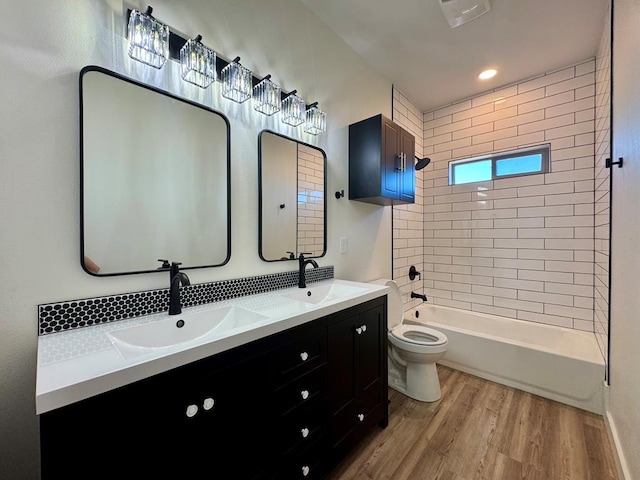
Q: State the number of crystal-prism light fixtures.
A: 6